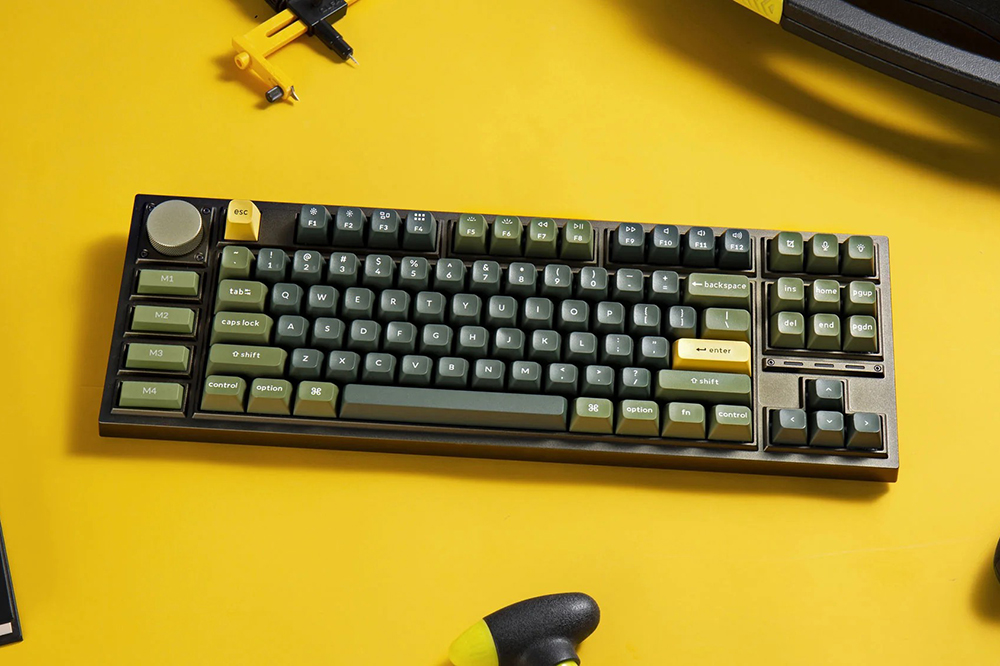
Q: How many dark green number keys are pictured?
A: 10